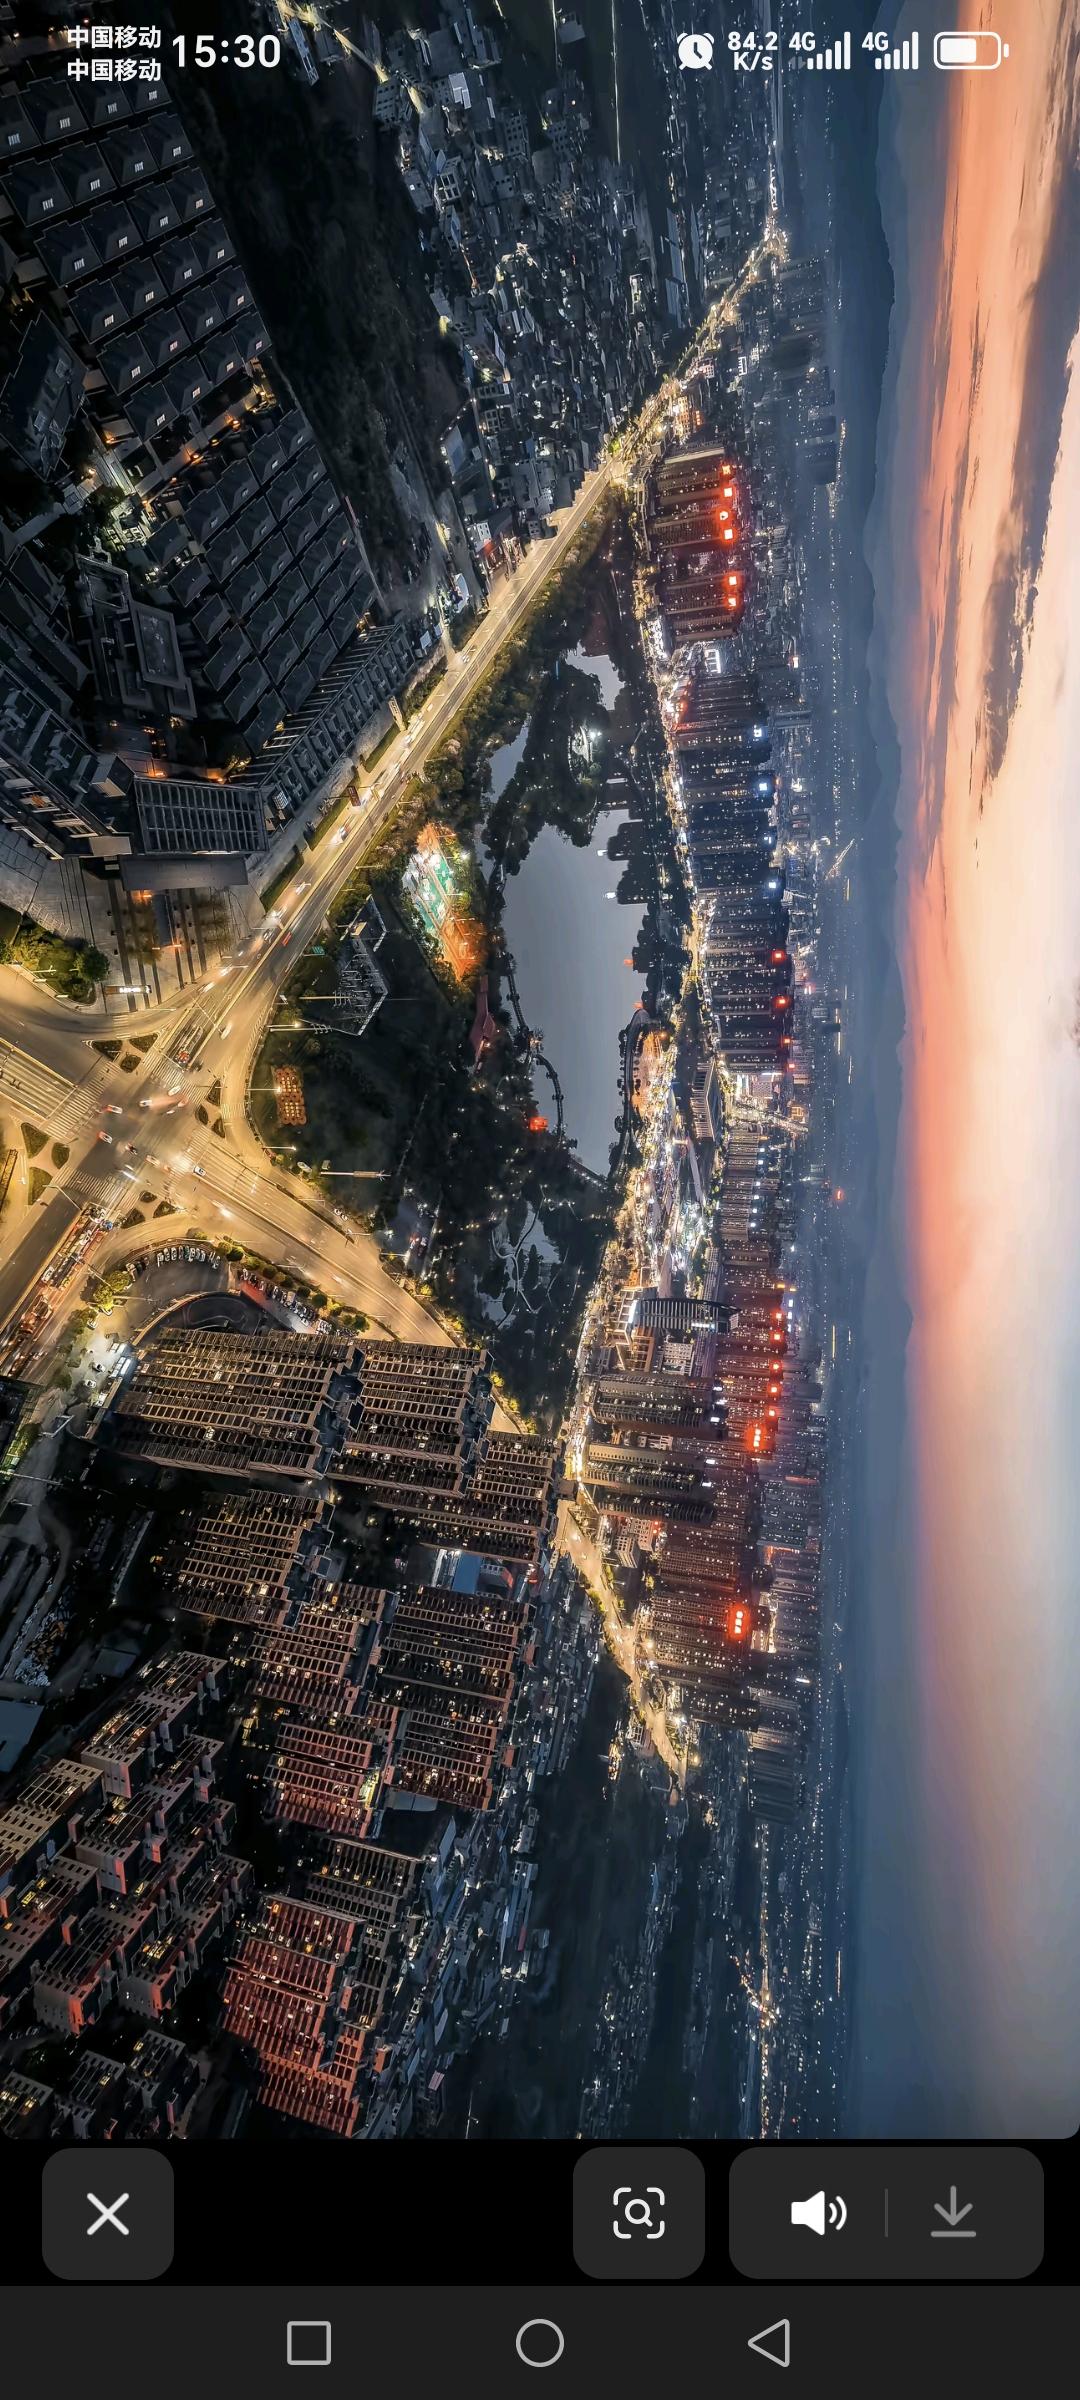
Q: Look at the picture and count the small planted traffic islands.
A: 12